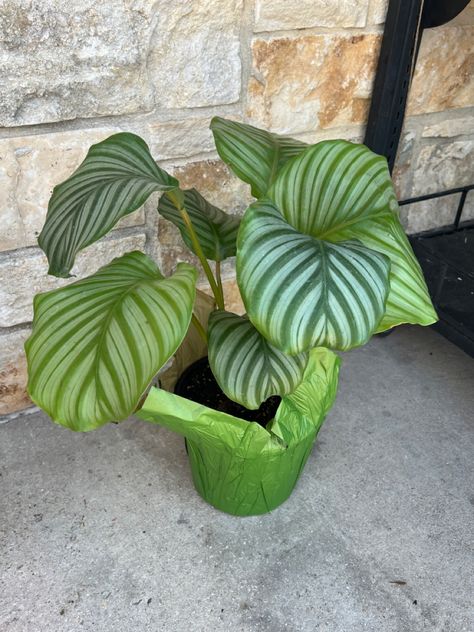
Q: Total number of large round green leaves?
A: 7